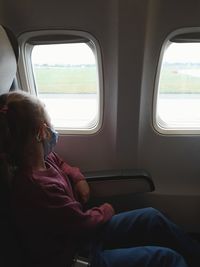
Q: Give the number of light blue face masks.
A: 1